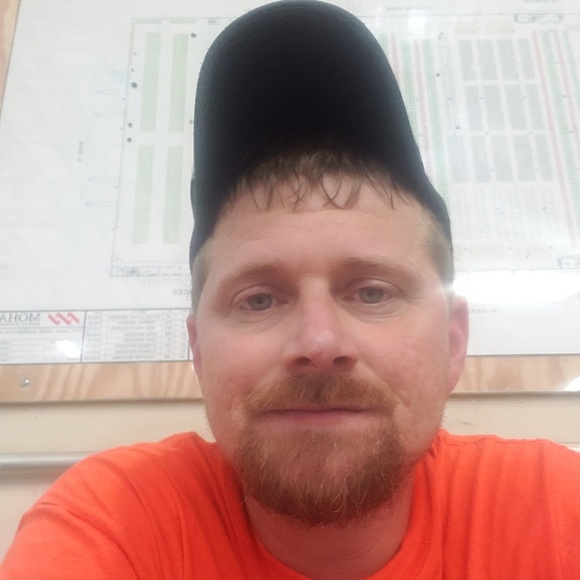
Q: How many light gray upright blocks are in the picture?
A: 13